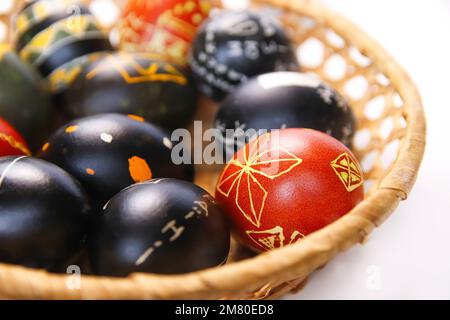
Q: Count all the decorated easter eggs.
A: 11